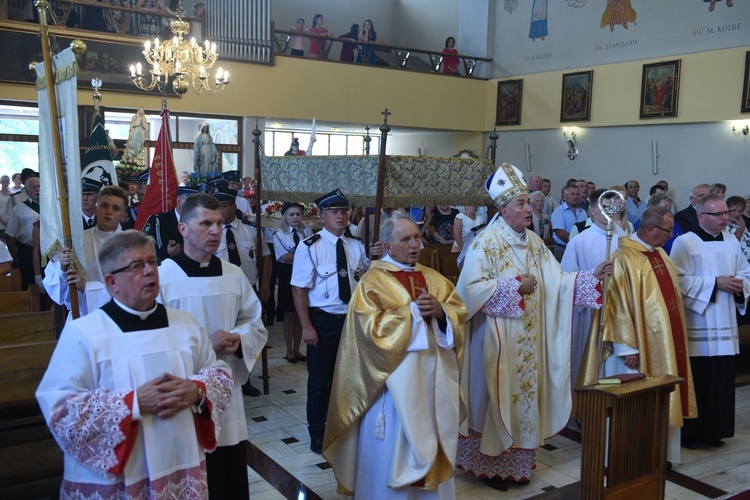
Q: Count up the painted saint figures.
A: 3